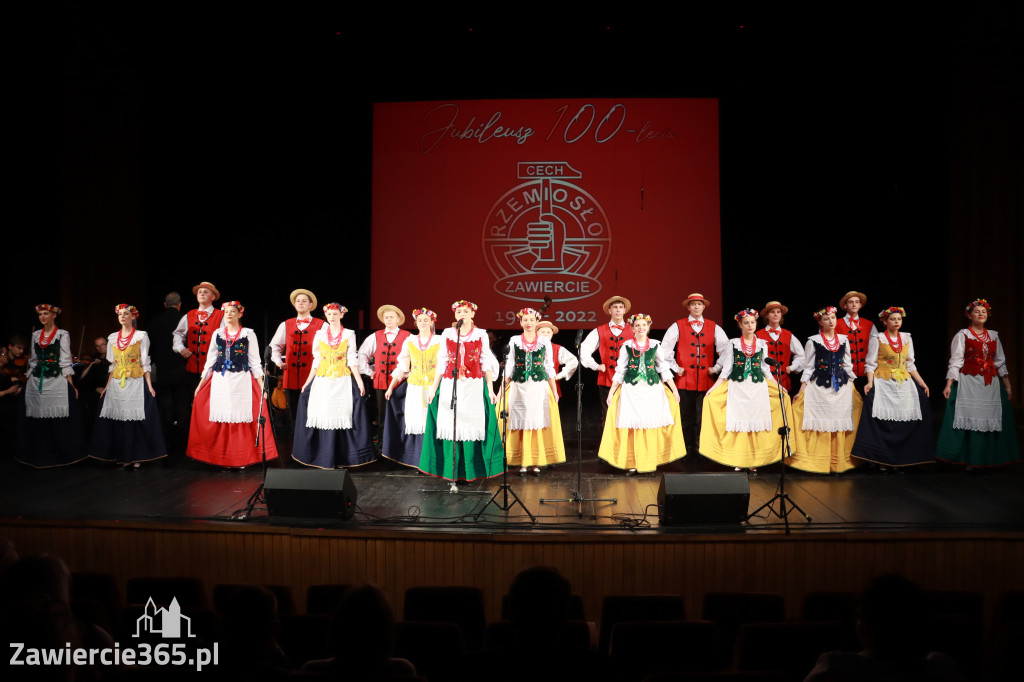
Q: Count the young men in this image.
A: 8